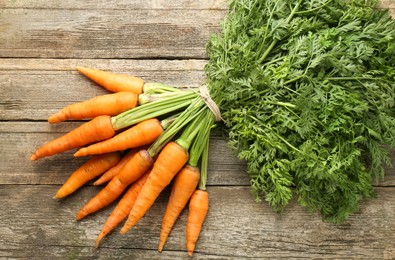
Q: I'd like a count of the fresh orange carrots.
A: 11